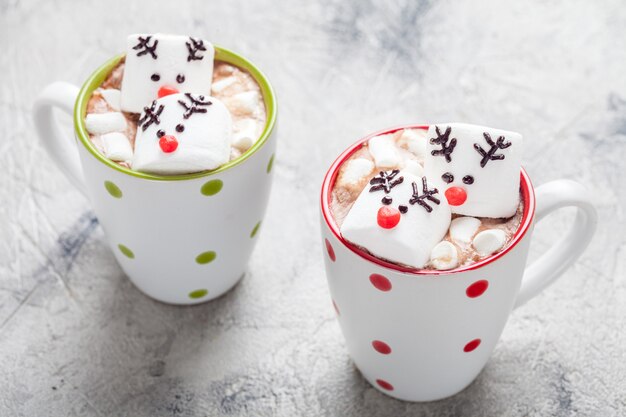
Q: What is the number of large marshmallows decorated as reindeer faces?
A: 4